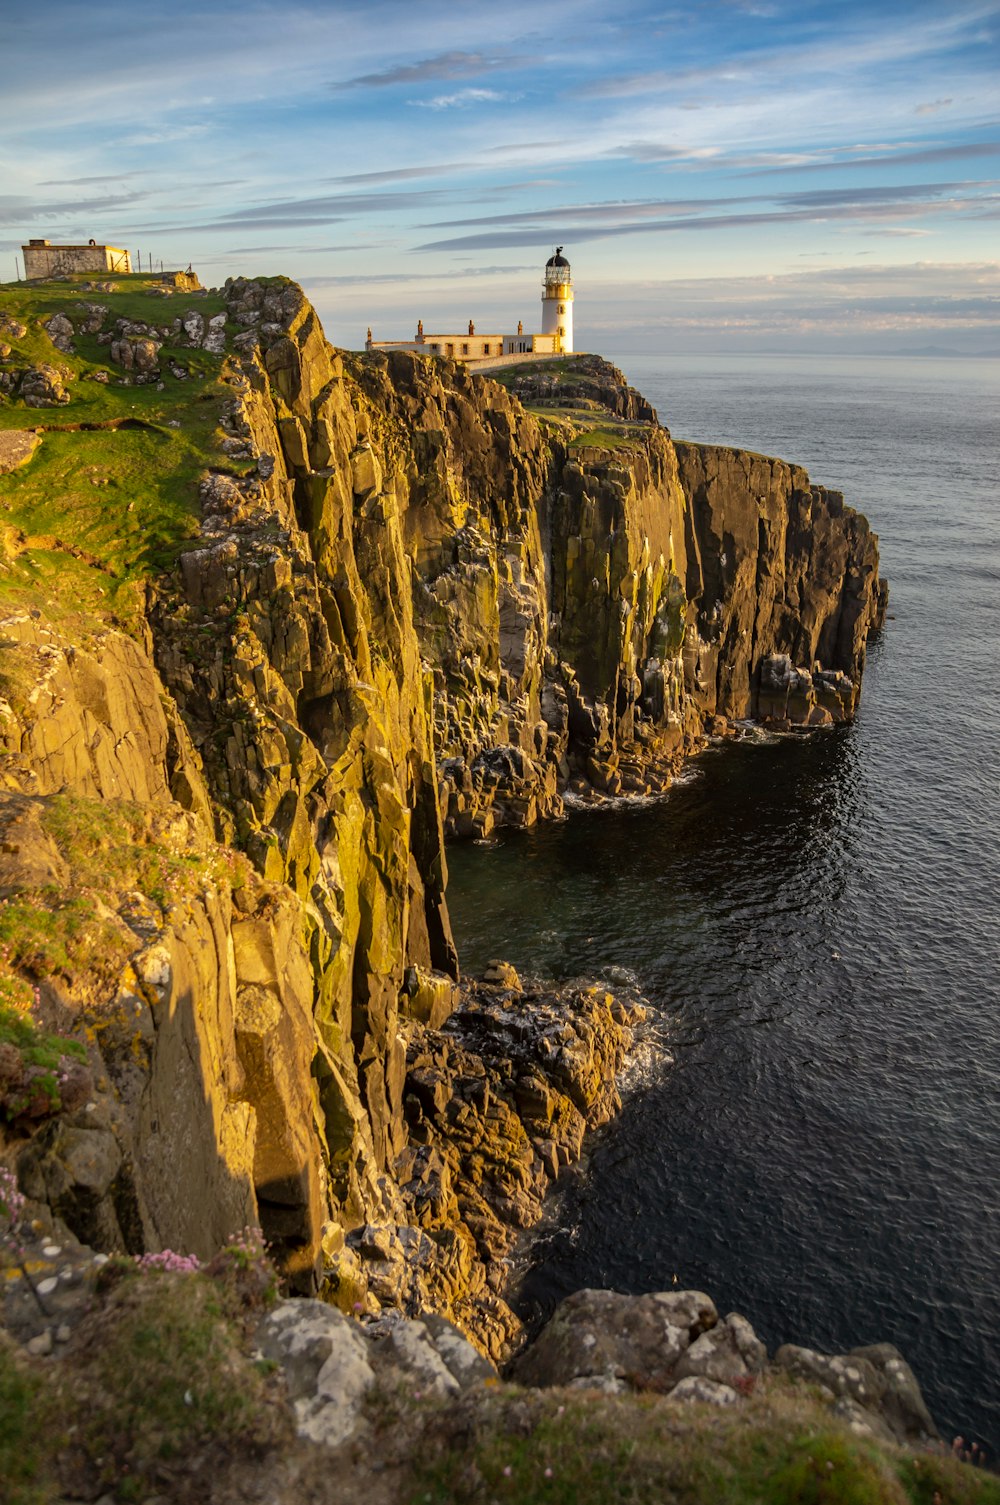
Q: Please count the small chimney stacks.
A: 4